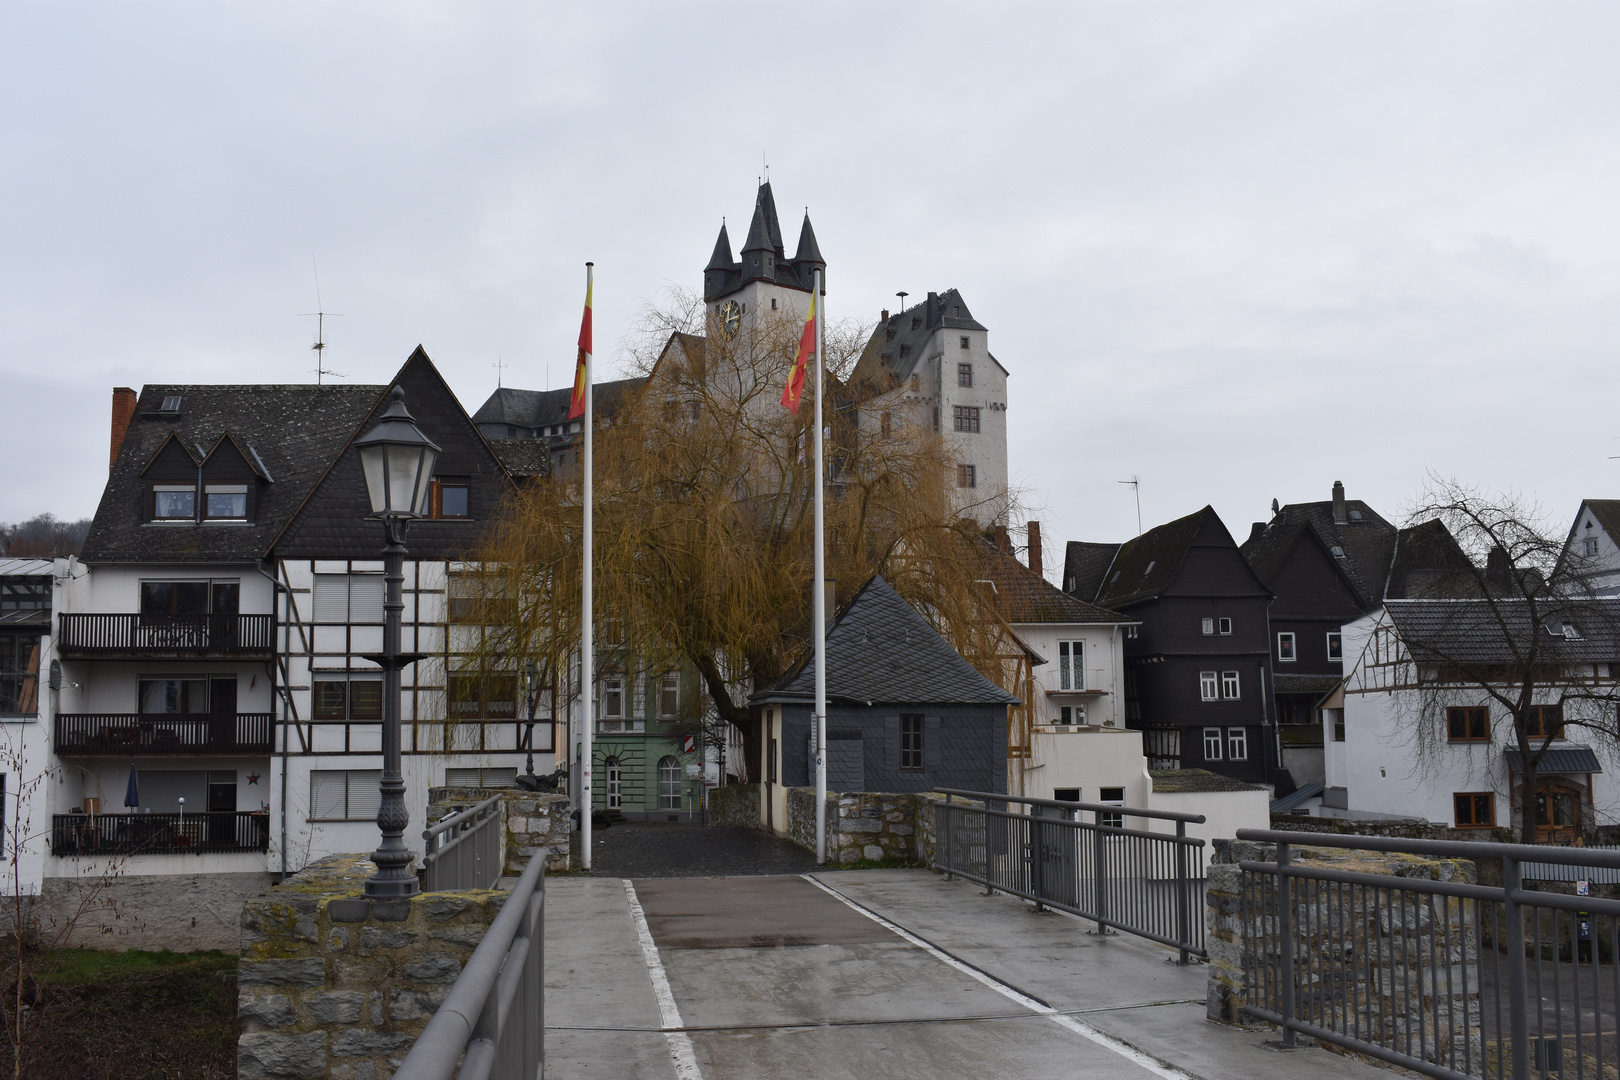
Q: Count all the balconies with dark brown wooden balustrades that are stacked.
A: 3